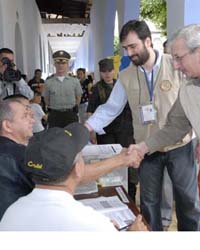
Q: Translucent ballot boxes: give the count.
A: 1